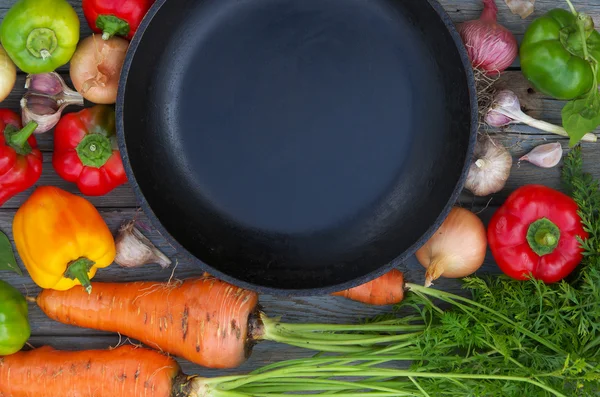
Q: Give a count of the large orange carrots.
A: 2